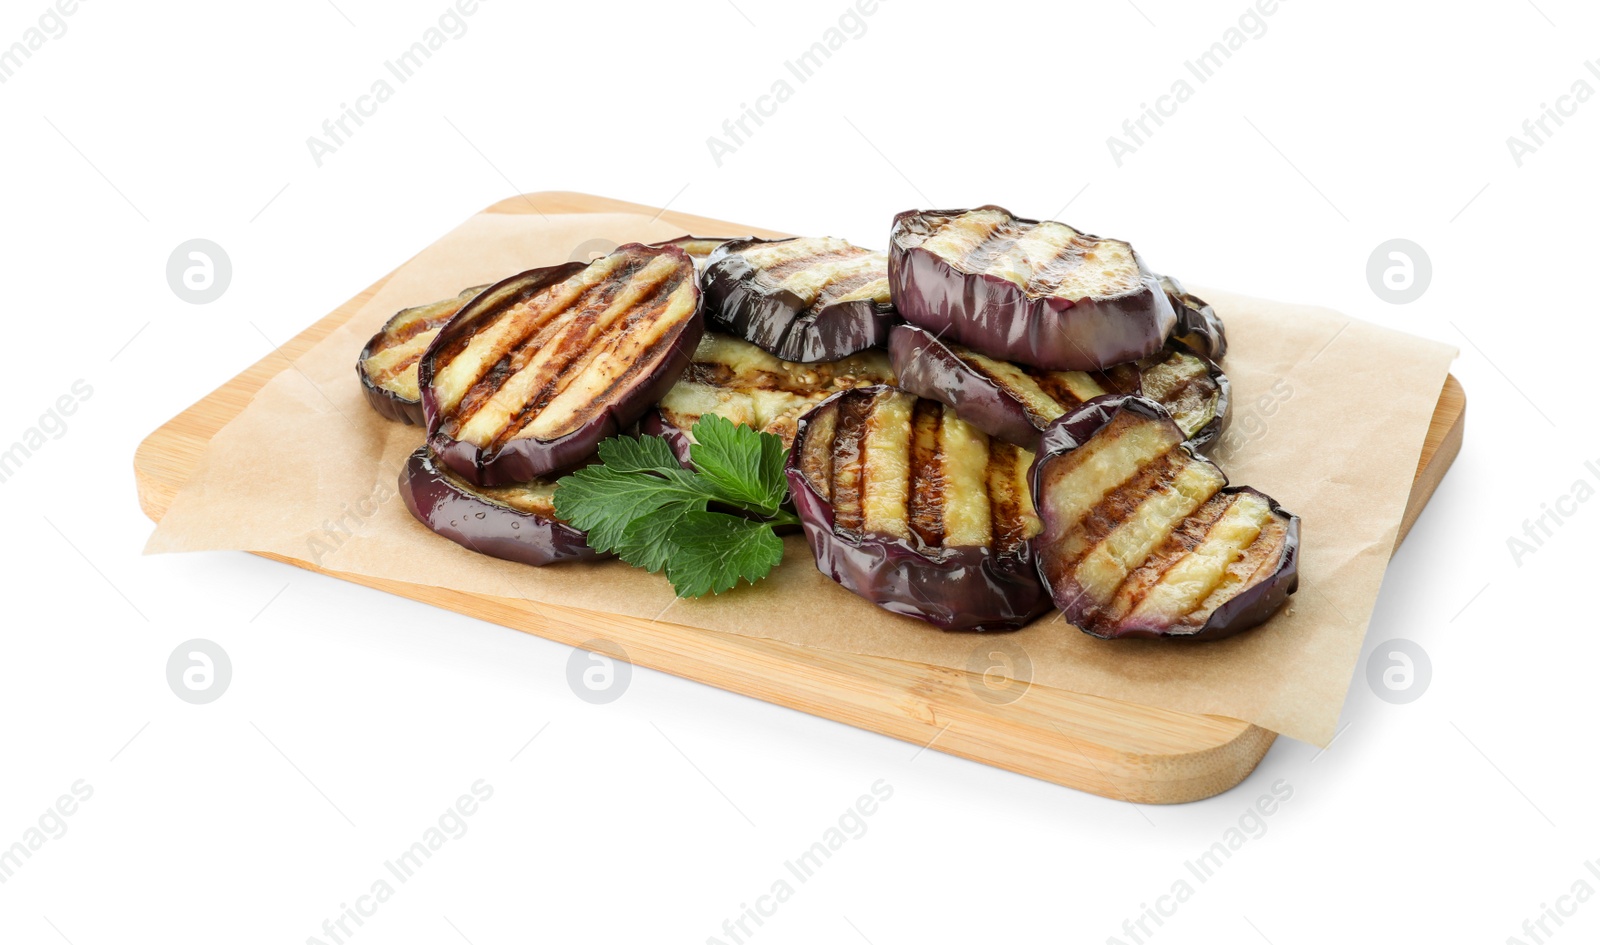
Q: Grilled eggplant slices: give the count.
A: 12